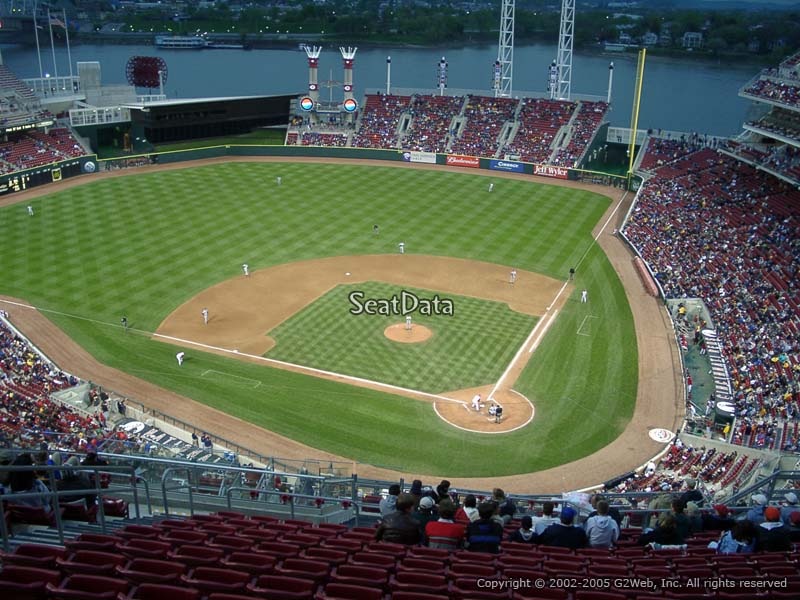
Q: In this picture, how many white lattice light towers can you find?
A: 2